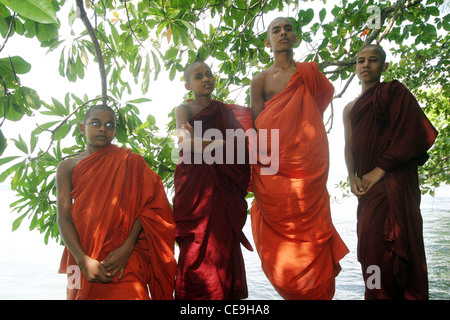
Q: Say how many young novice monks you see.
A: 4